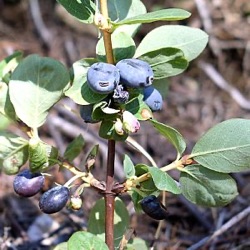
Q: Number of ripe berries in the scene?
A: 7